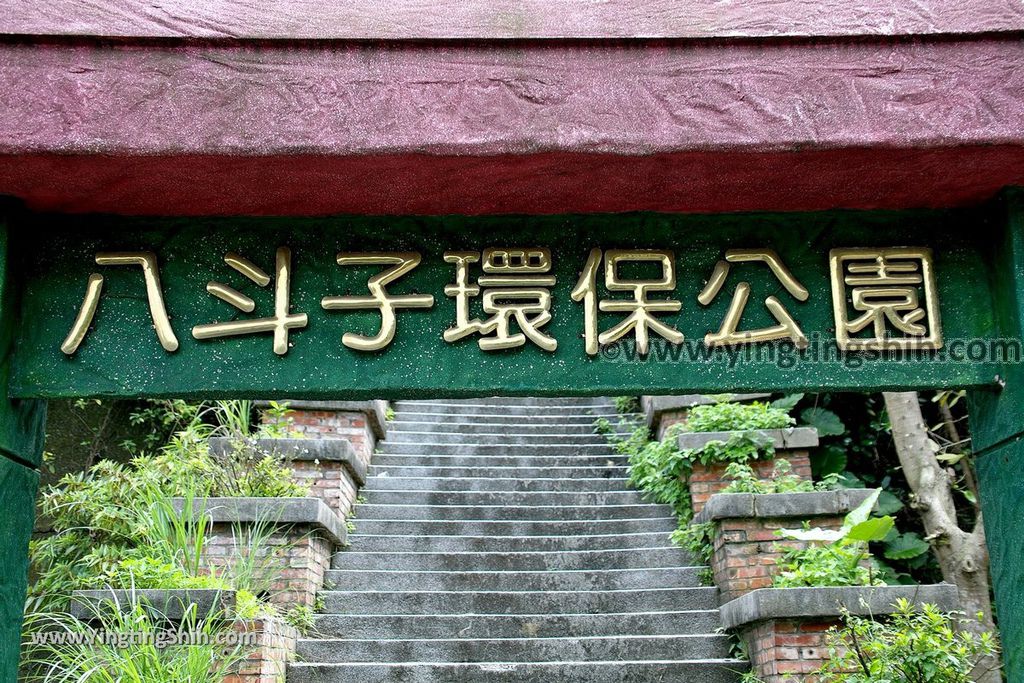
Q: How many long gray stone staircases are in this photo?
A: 1